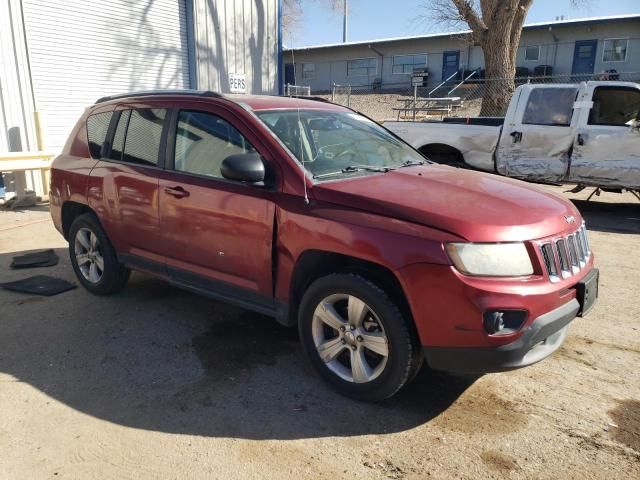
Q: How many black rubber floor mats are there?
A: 2